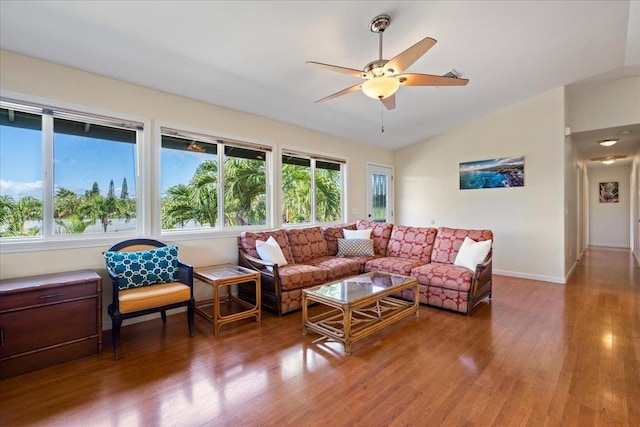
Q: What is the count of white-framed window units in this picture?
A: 3